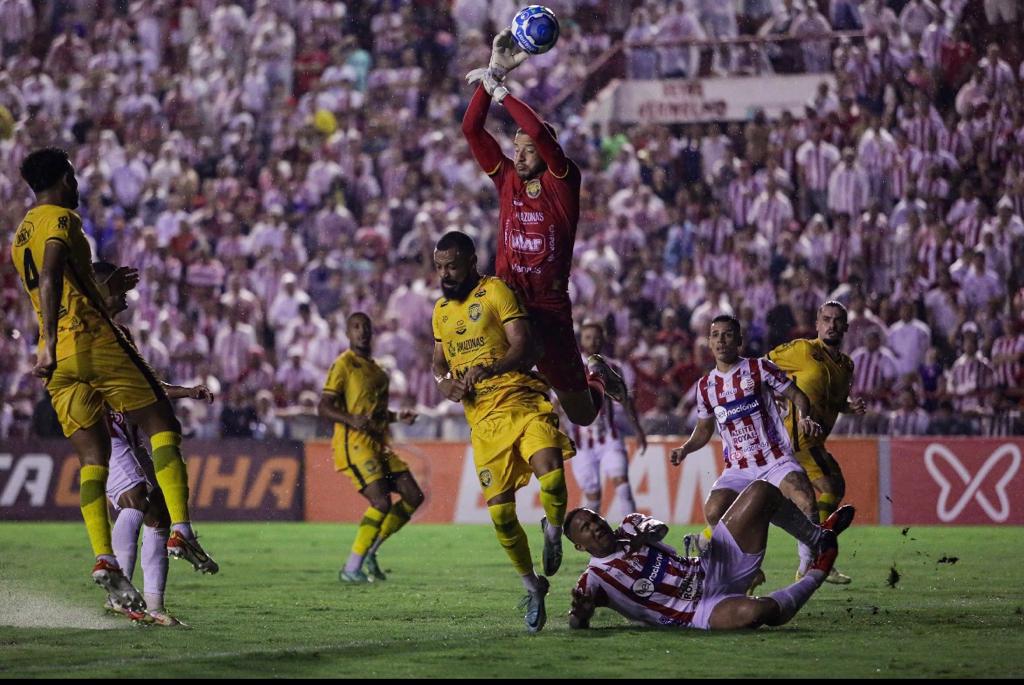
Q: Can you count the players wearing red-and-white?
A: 4